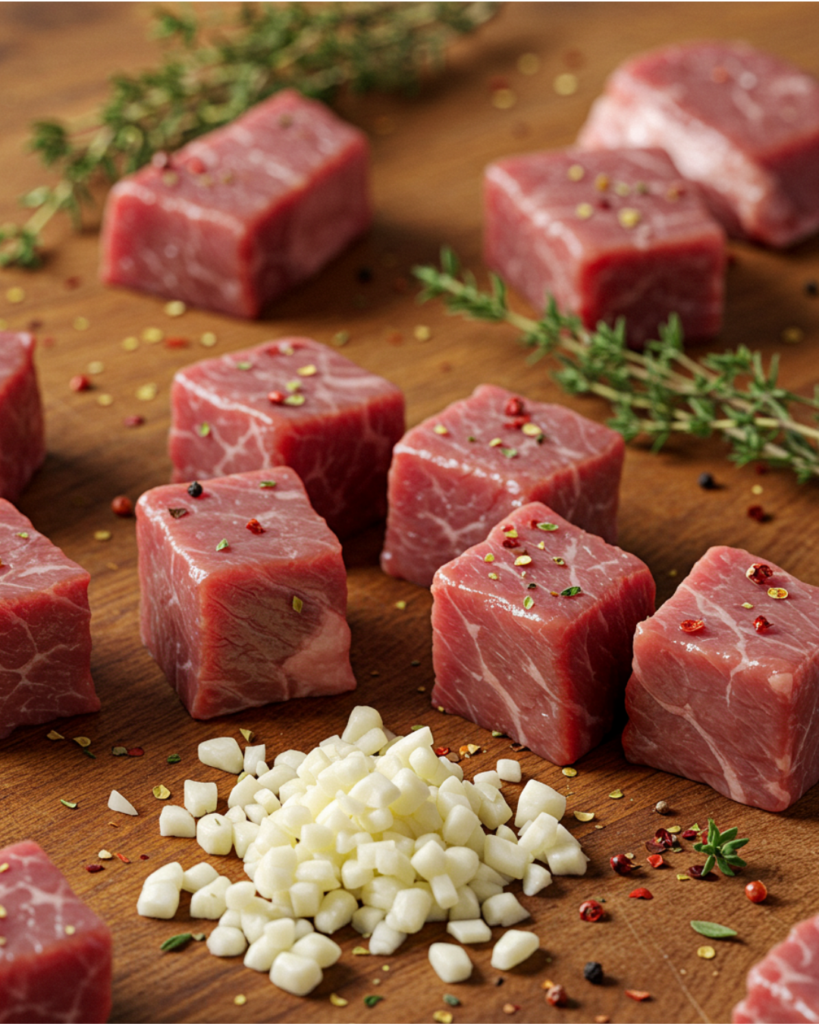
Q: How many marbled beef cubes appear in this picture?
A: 12